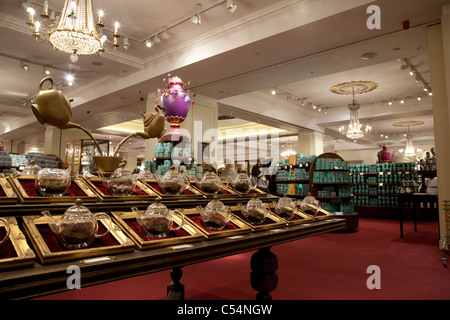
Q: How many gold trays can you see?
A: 13